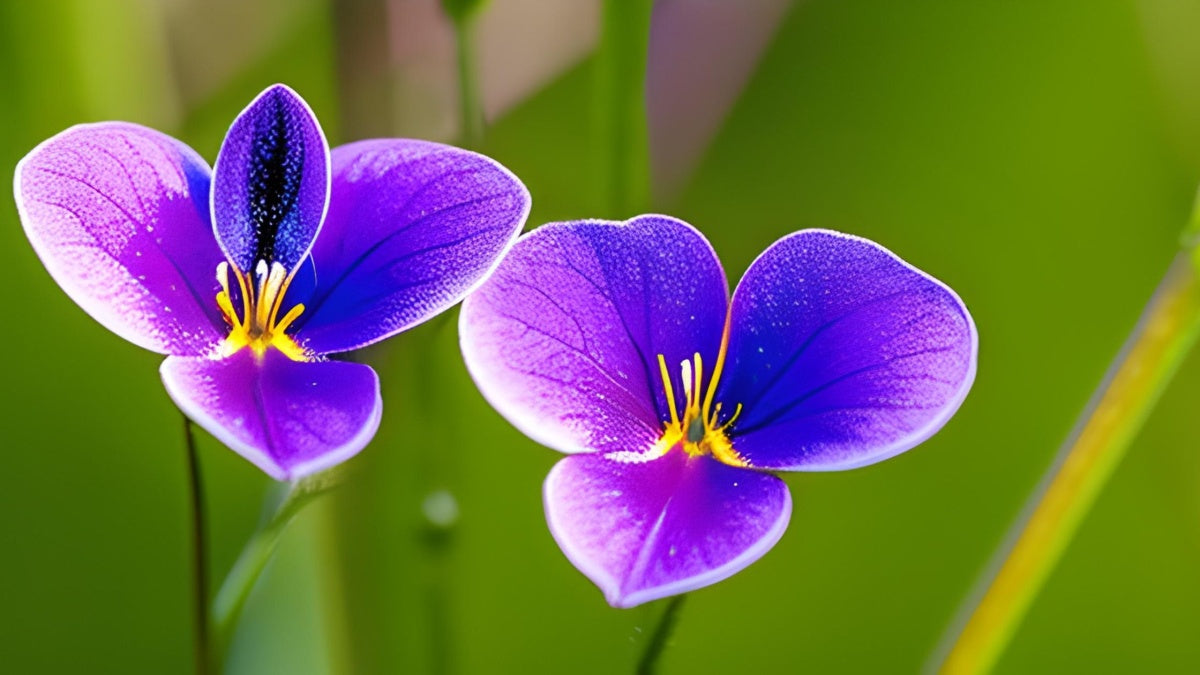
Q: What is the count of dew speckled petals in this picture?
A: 7